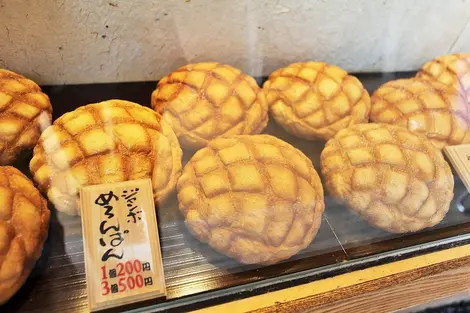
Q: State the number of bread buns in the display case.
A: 9